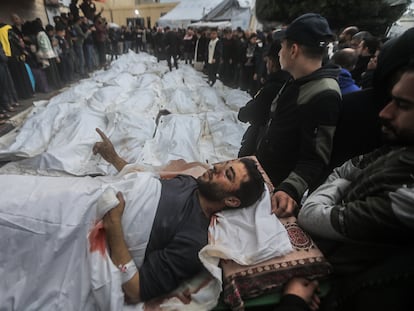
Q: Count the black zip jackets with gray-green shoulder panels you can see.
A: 1